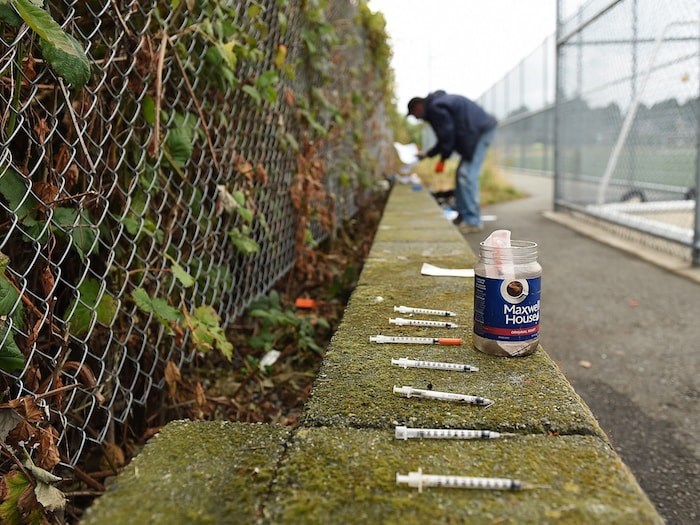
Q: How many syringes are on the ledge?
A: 7